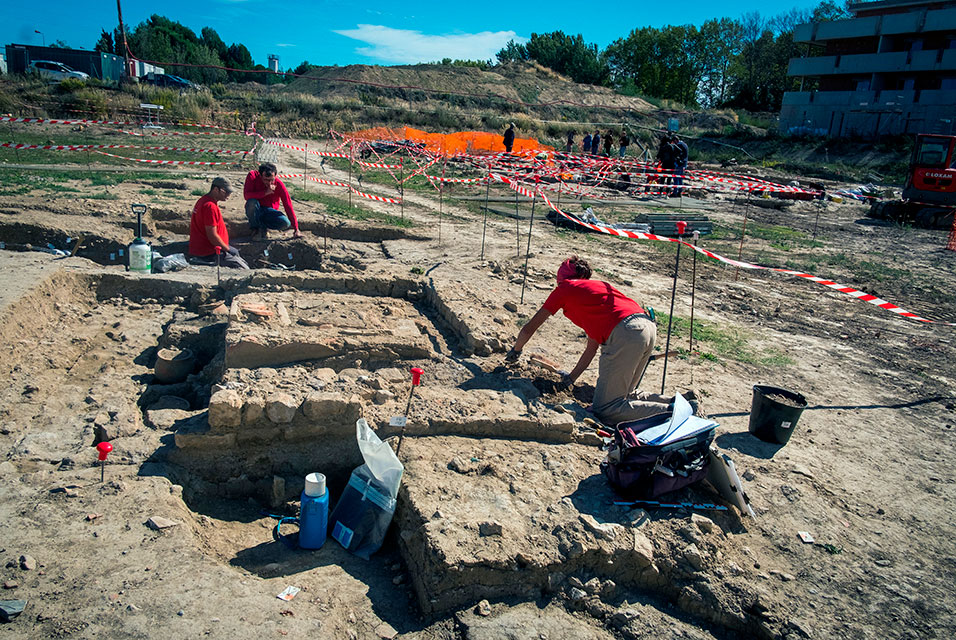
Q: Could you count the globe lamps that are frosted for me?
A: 0